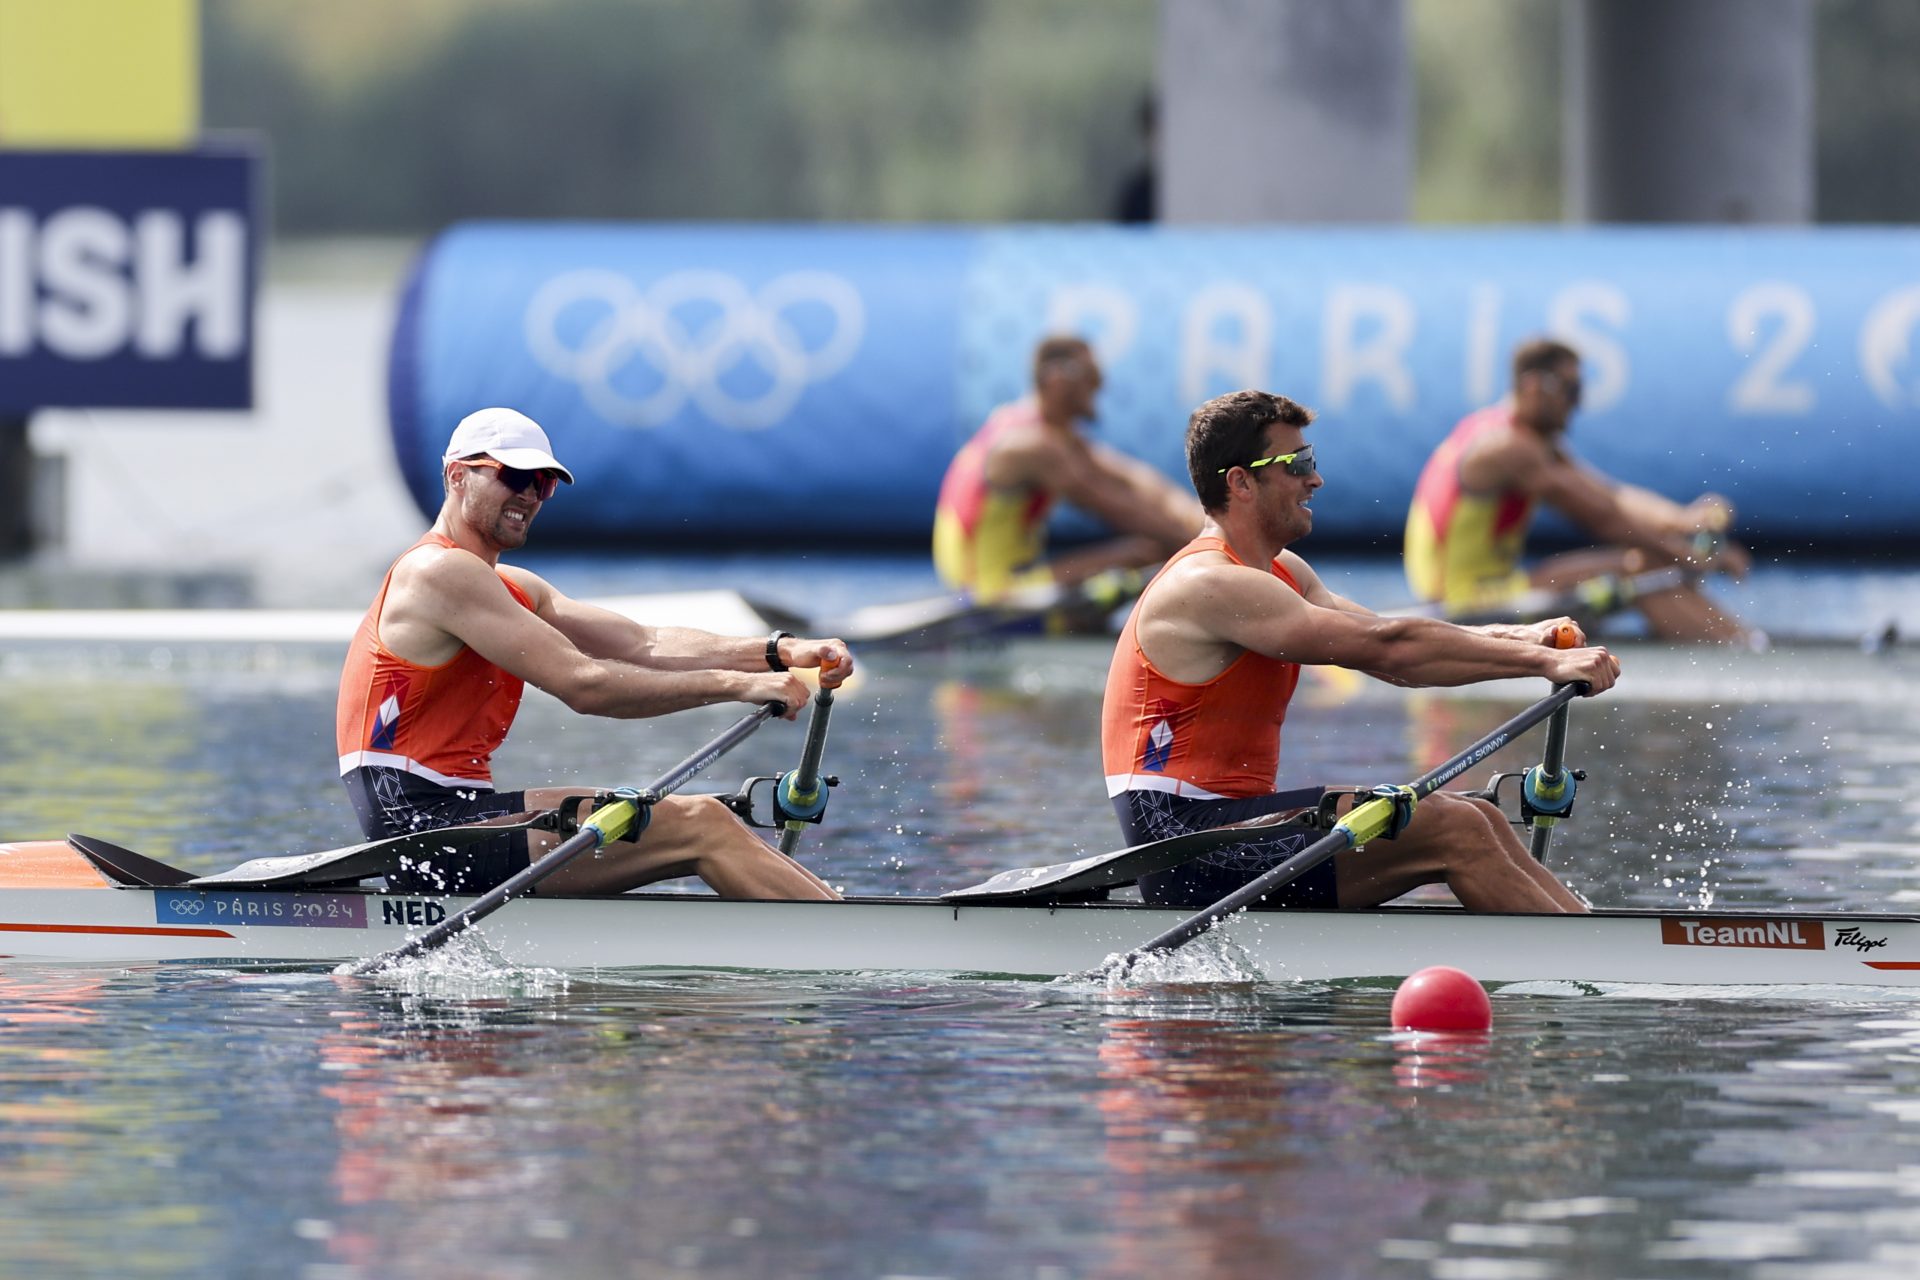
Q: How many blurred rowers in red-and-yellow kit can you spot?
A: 2